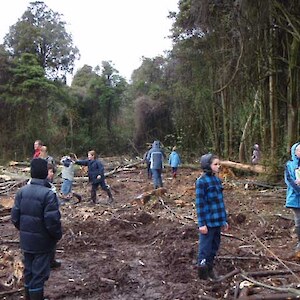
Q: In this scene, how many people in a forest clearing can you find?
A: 12